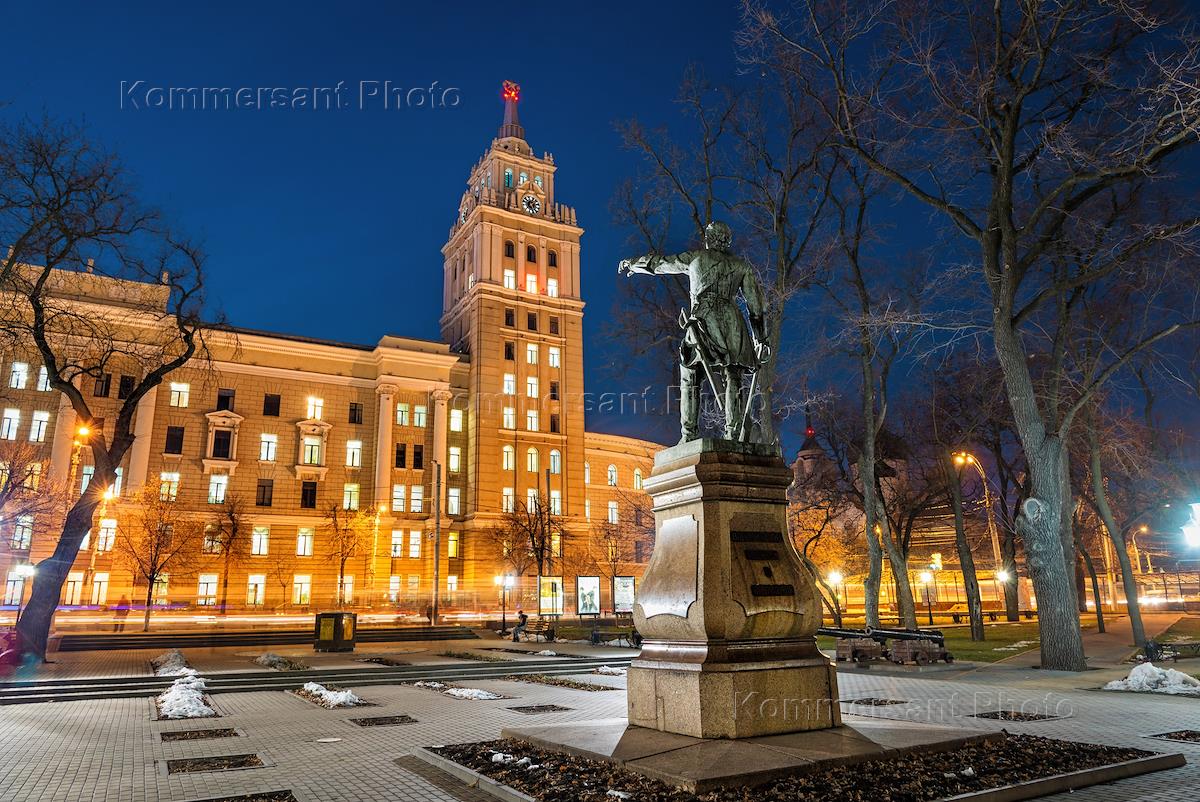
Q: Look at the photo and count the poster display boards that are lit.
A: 3